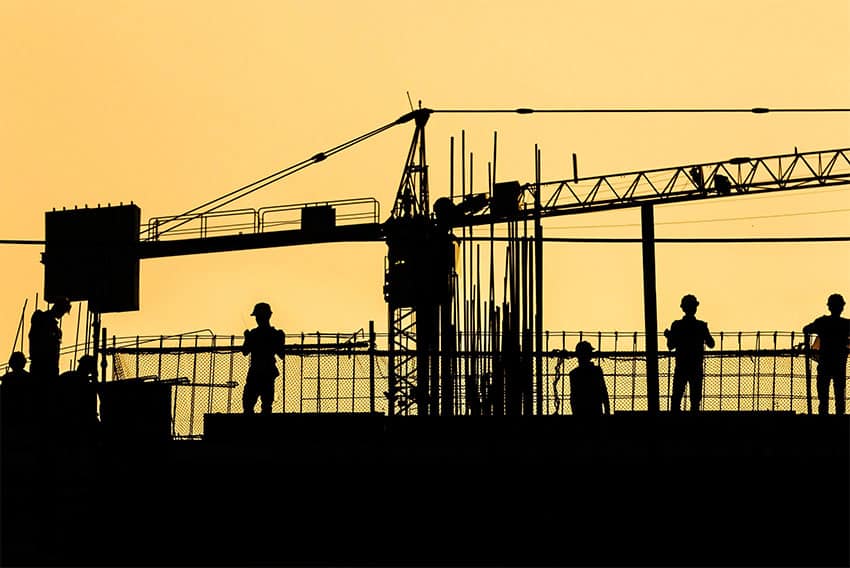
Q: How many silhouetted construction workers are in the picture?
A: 7